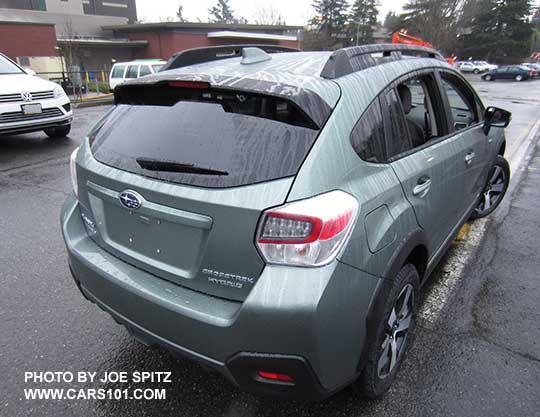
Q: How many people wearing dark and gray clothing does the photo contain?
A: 0